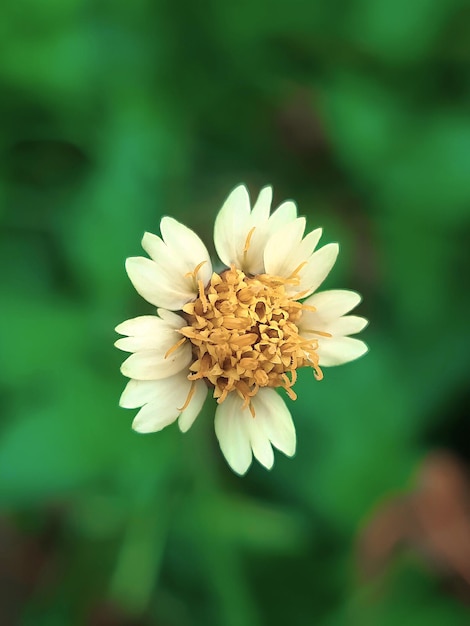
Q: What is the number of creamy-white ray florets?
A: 7